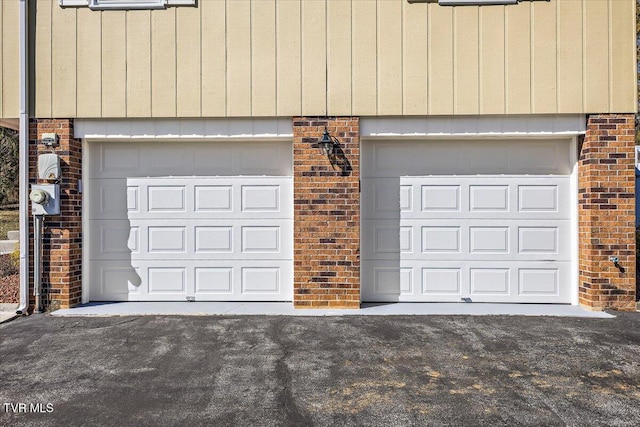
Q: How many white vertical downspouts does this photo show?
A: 1